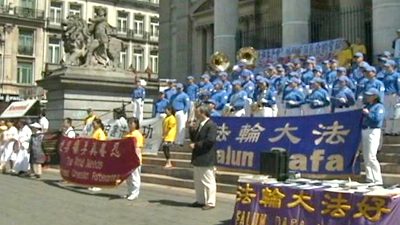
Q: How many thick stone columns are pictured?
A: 3